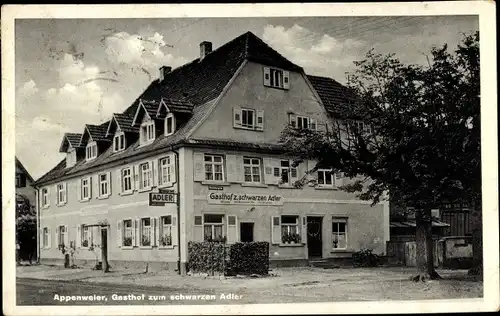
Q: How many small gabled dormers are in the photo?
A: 5